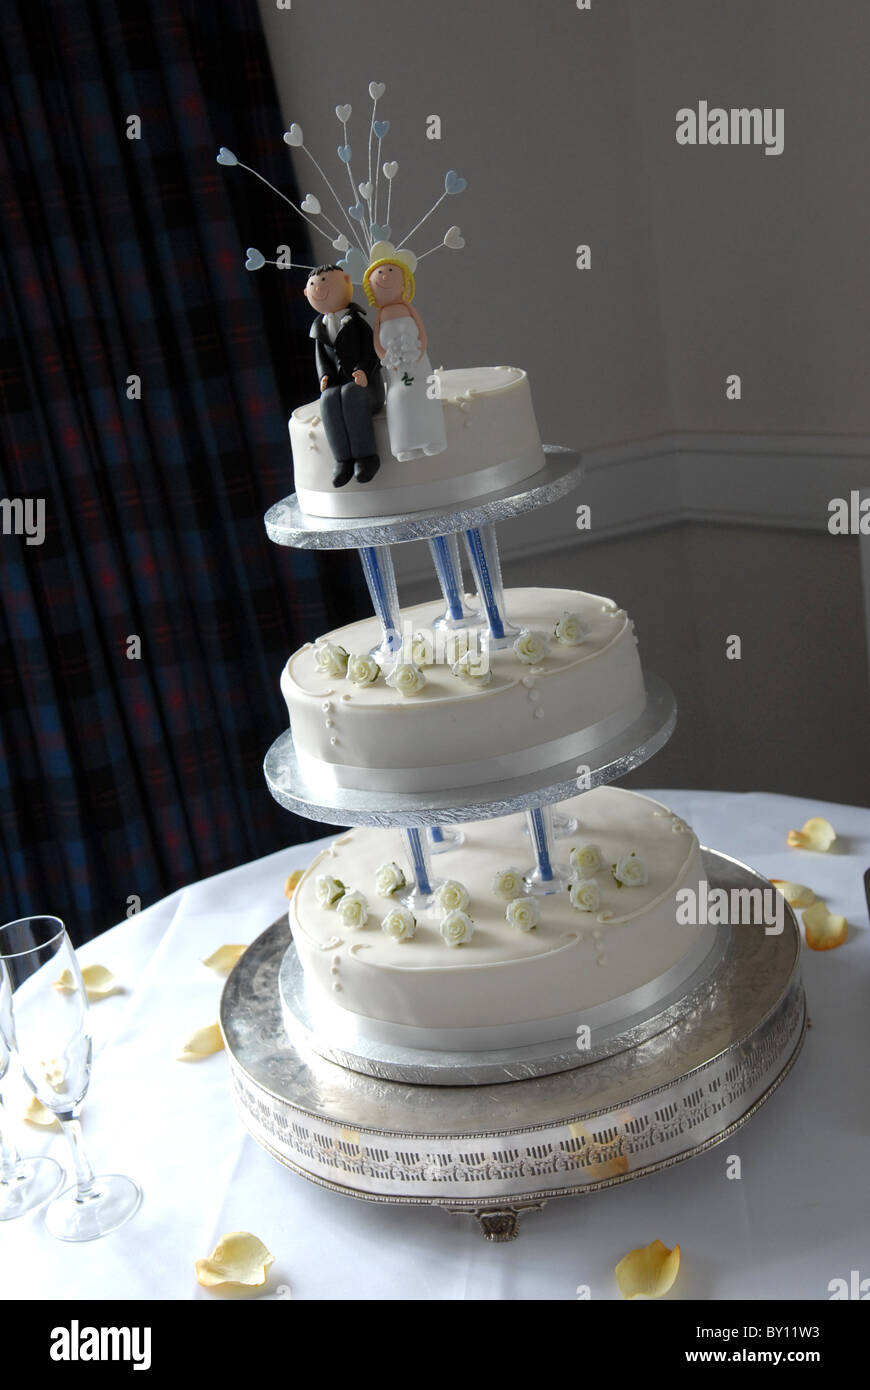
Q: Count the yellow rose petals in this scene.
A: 10